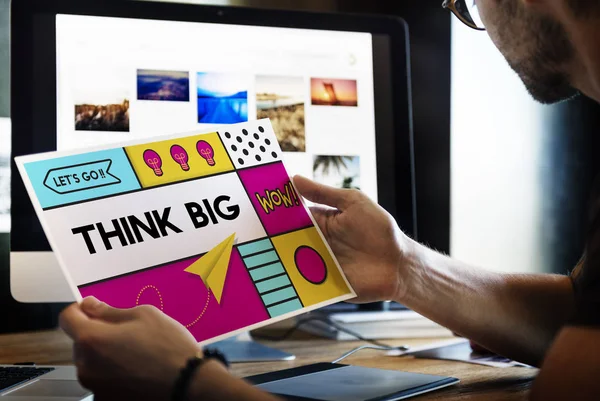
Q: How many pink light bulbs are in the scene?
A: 3